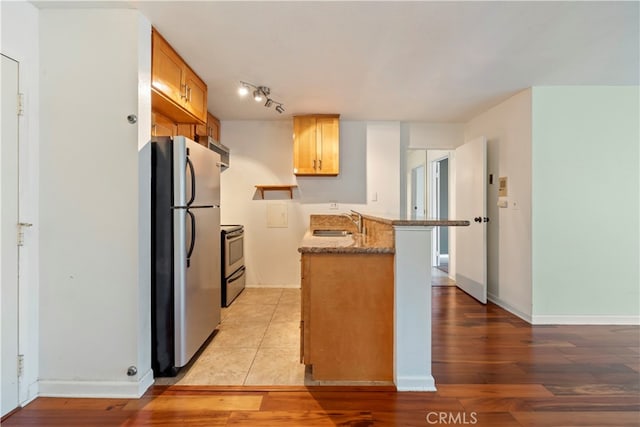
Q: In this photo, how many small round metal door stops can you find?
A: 2